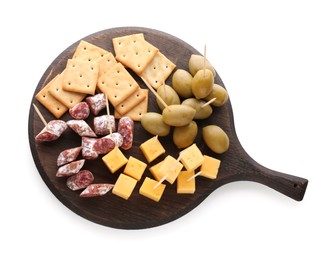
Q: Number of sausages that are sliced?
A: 12